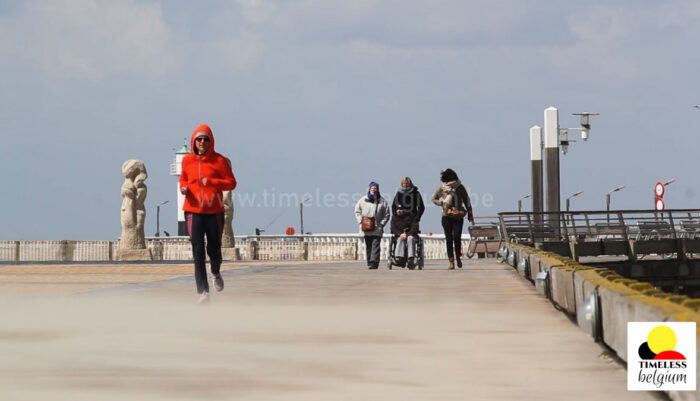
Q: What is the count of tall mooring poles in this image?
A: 2